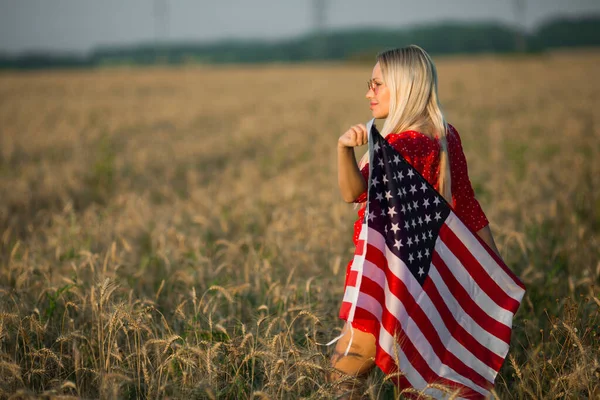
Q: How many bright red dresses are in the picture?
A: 1